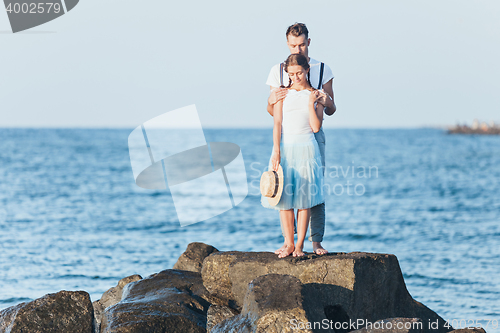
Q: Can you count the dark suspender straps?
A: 2